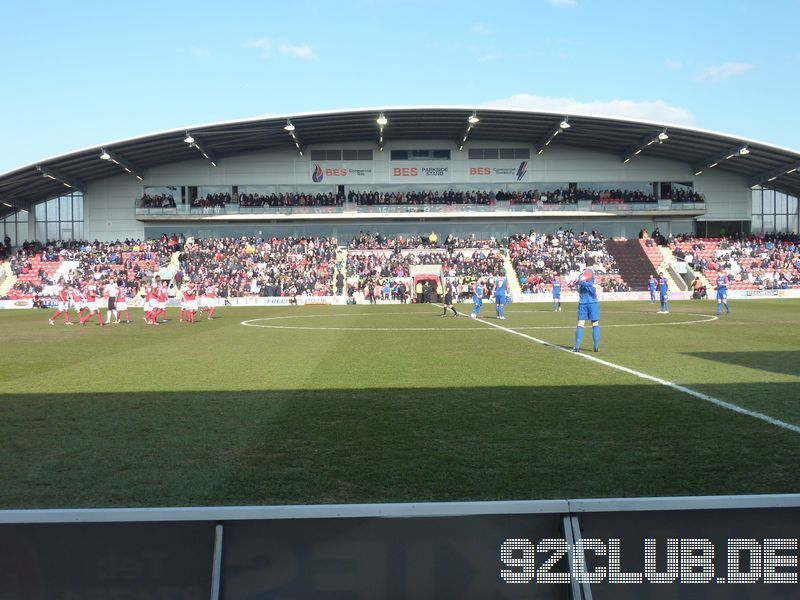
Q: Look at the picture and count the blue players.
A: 7